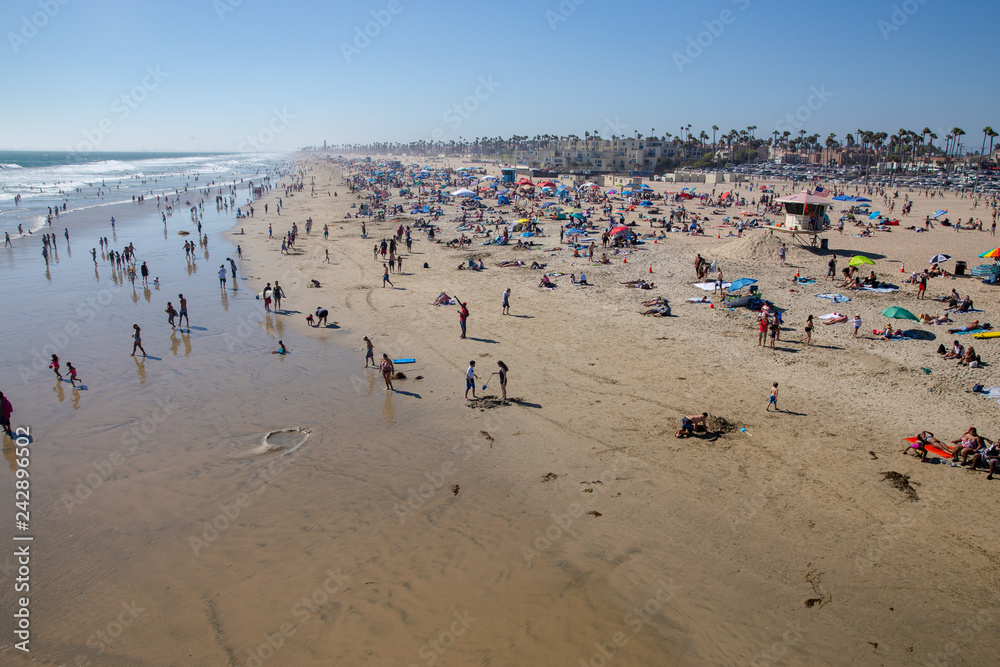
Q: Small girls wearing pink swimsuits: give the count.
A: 2